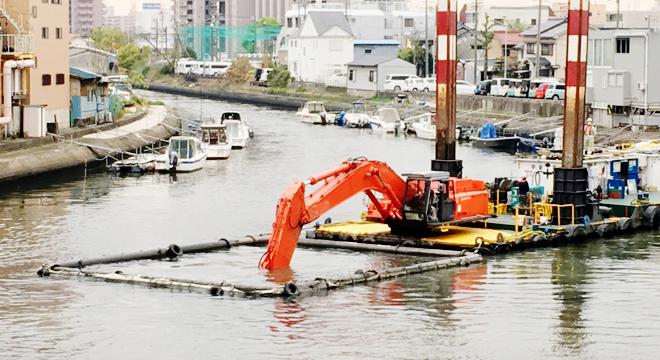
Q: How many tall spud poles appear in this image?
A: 2